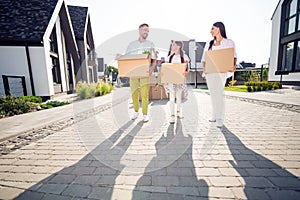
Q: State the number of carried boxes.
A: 3